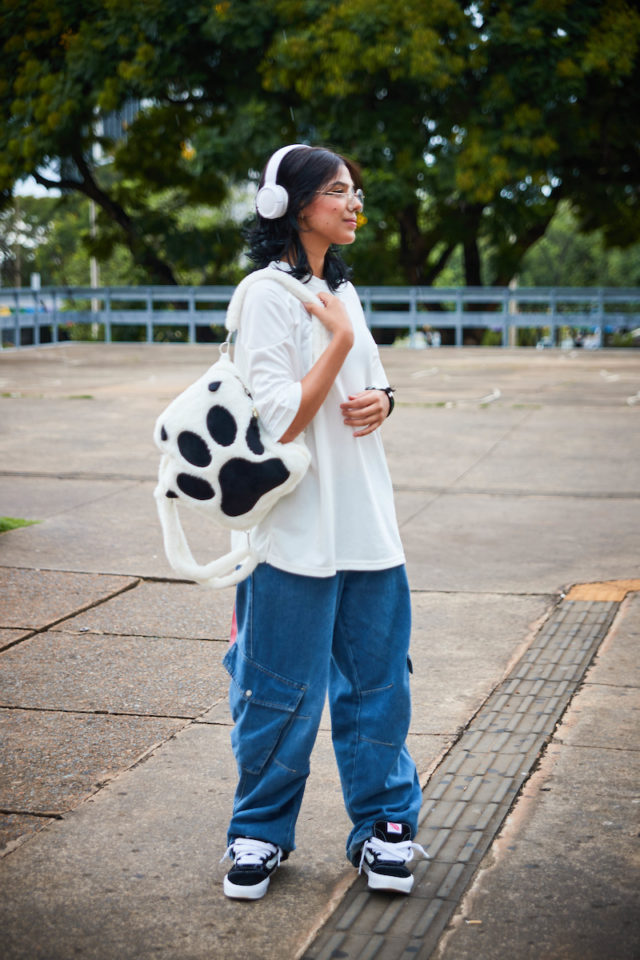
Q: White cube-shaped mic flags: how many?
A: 0